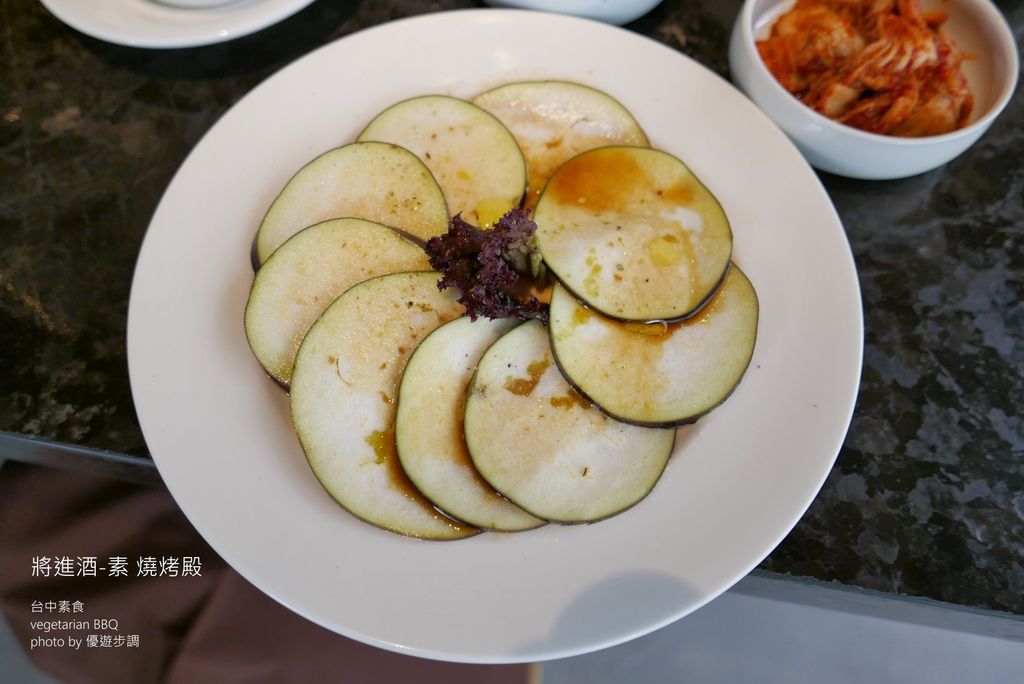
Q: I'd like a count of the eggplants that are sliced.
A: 9